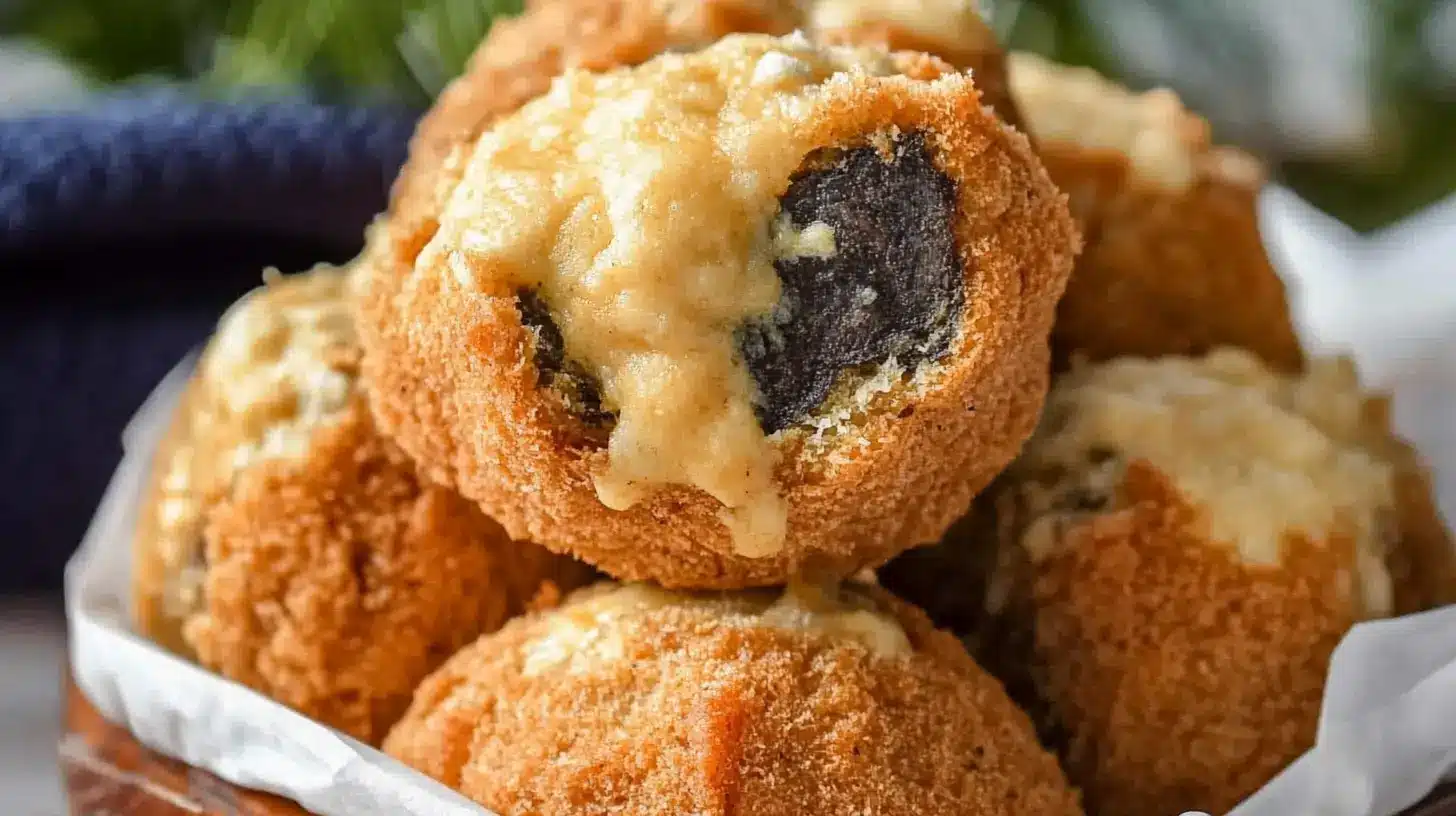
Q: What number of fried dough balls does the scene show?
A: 6